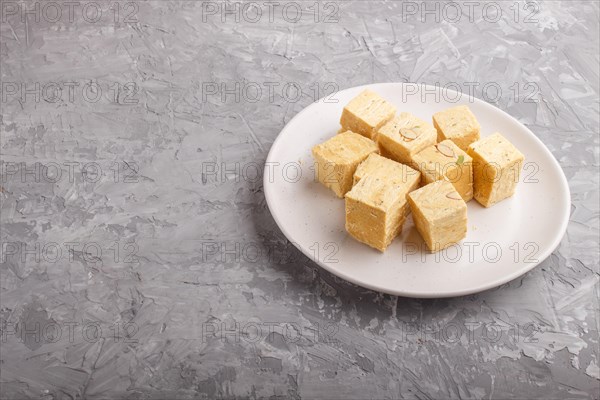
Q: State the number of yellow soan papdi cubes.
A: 8